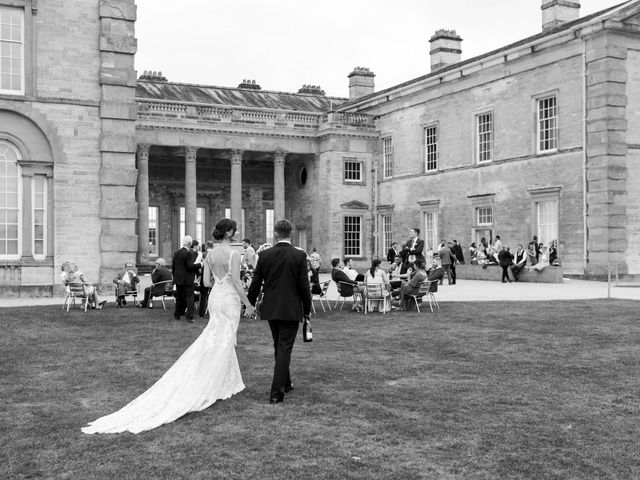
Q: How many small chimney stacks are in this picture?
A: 3